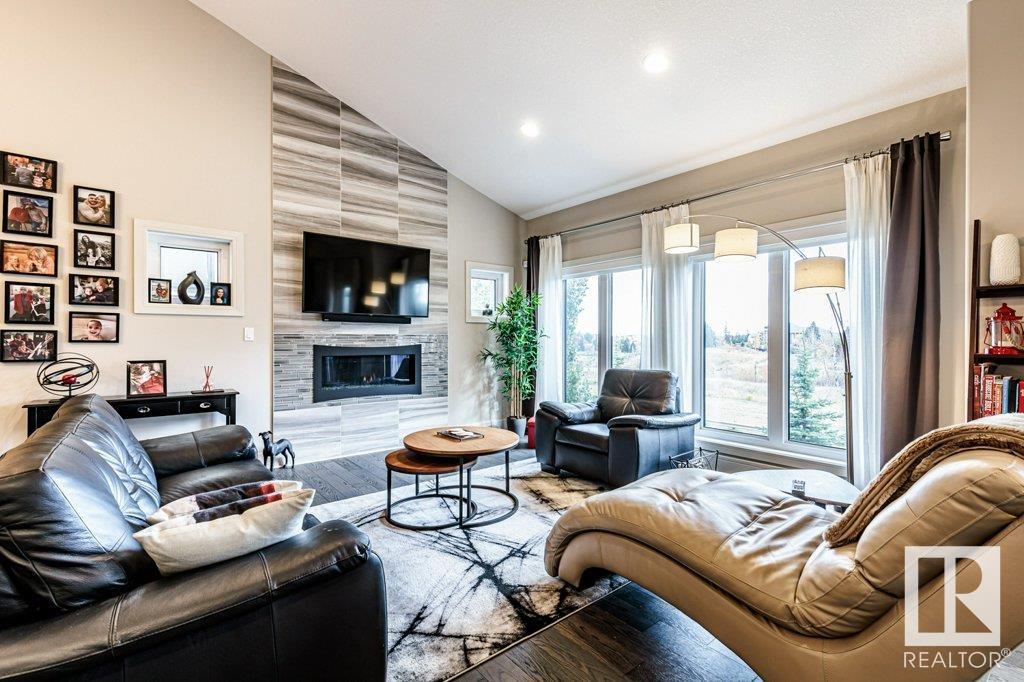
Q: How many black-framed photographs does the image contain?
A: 12